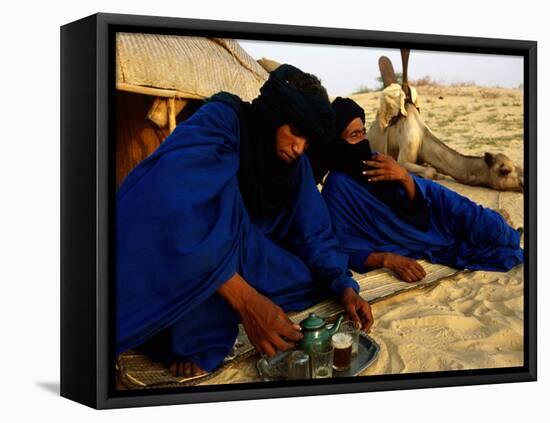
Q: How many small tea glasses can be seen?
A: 4